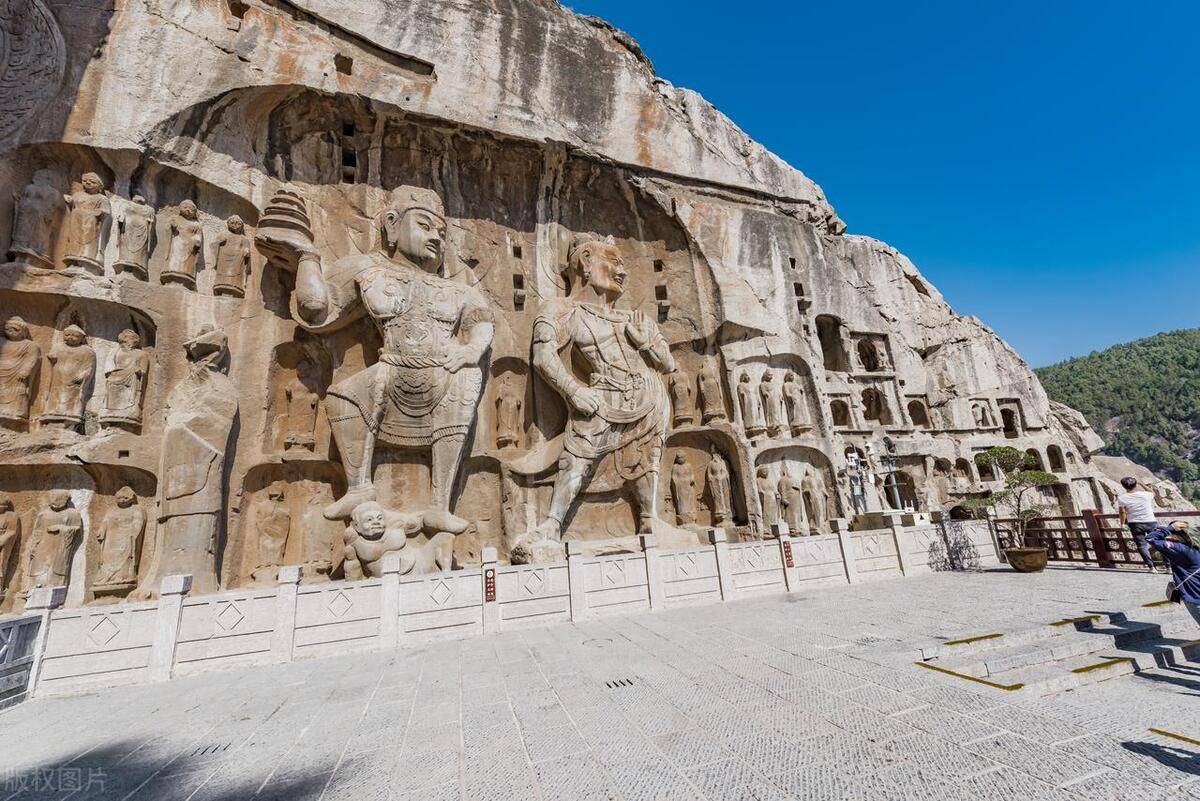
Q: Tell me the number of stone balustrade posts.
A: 13